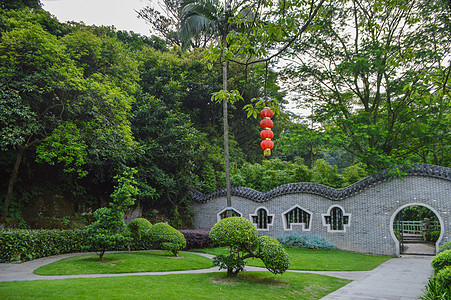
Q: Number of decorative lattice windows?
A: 4